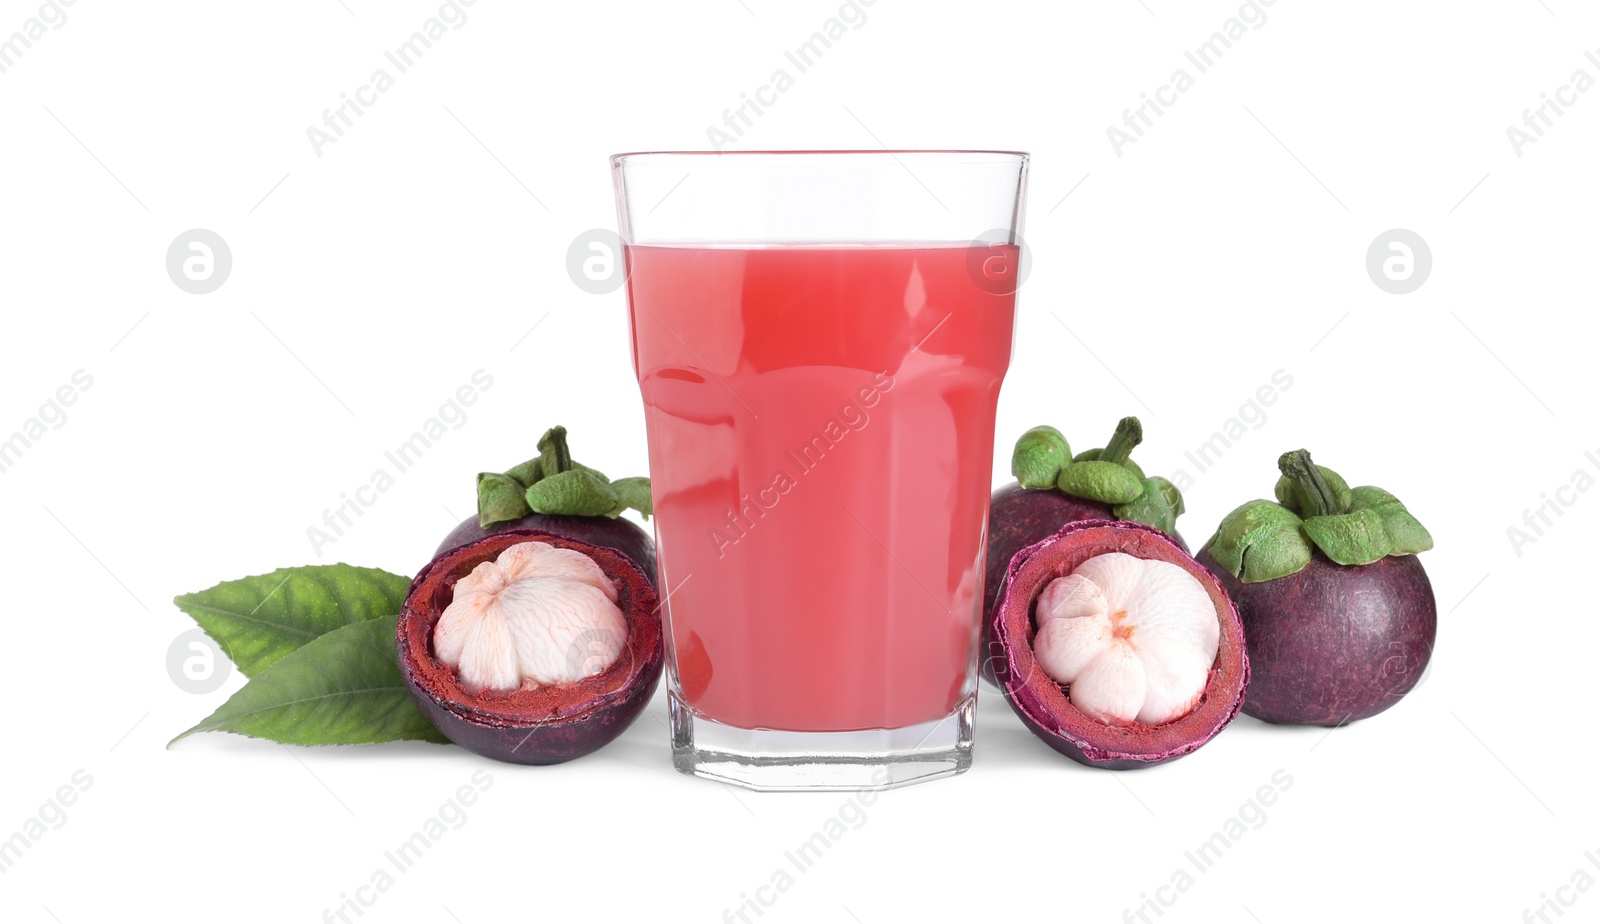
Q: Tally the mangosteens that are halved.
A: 2